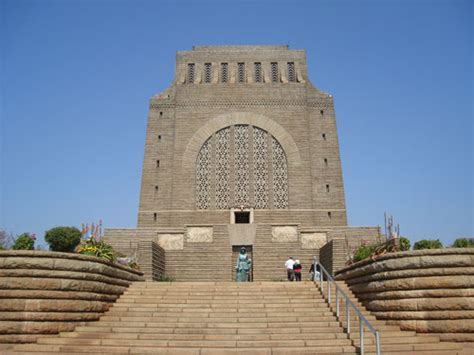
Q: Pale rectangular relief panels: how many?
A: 4